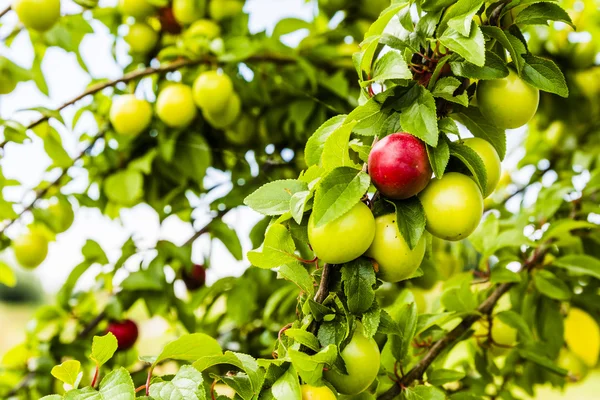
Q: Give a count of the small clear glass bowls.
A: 0